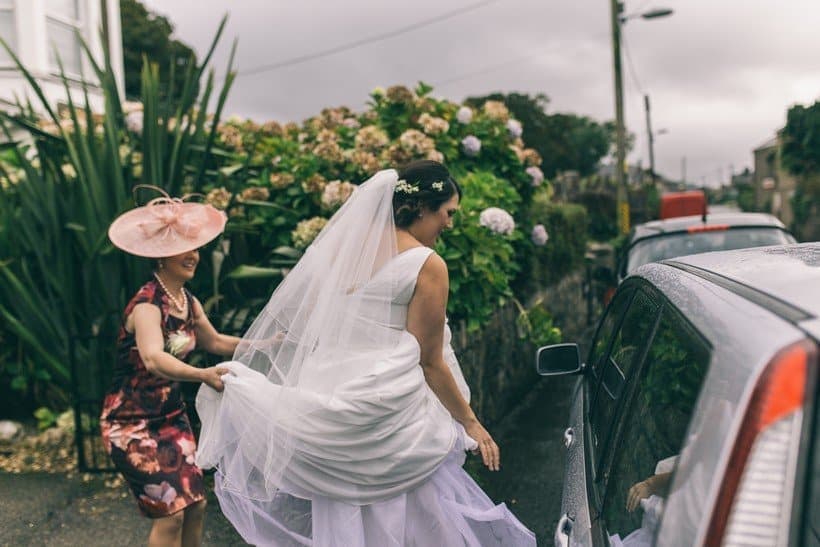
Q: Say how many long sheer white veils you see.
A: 1